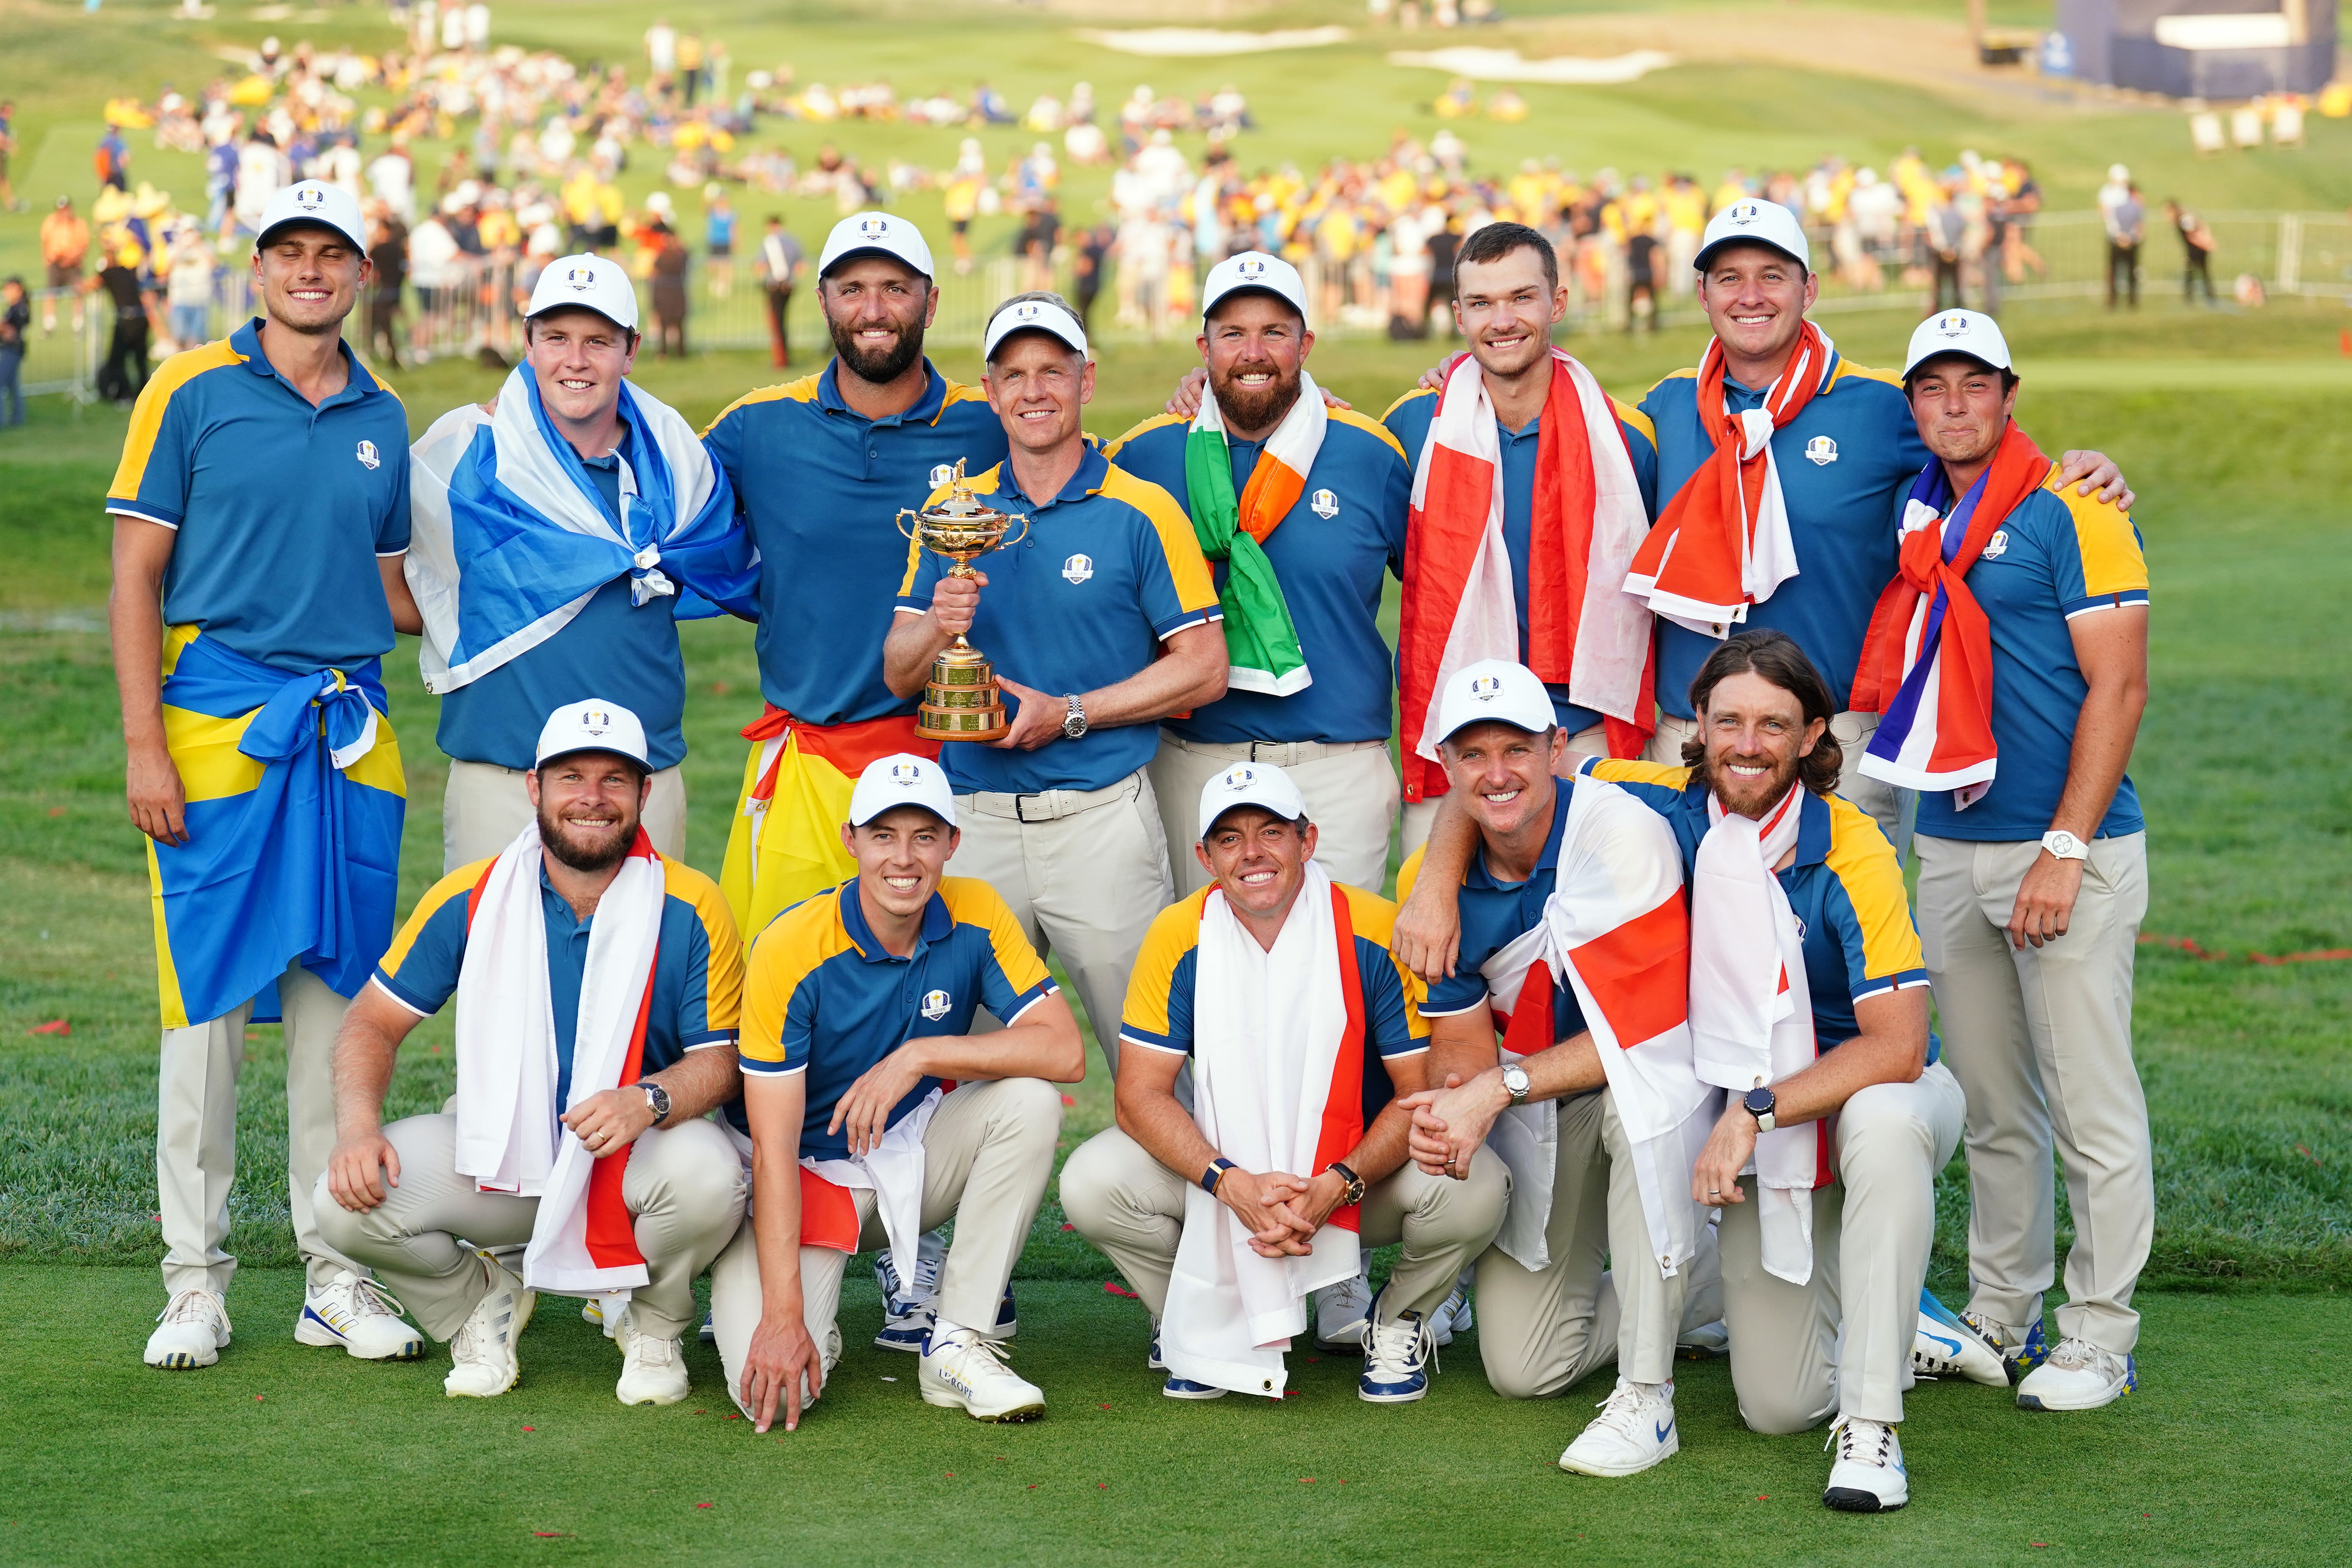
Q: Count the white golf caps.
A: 11